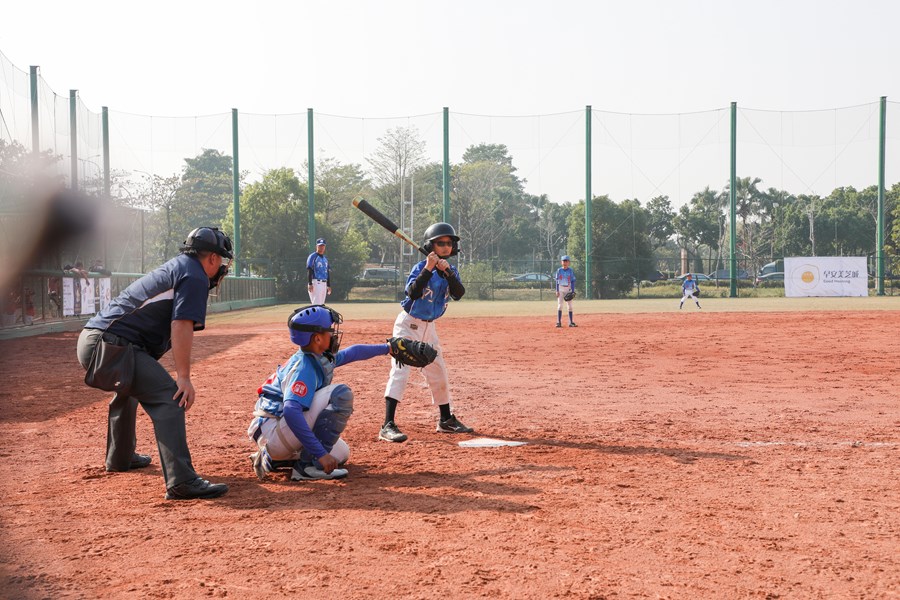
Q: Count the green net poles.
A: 9